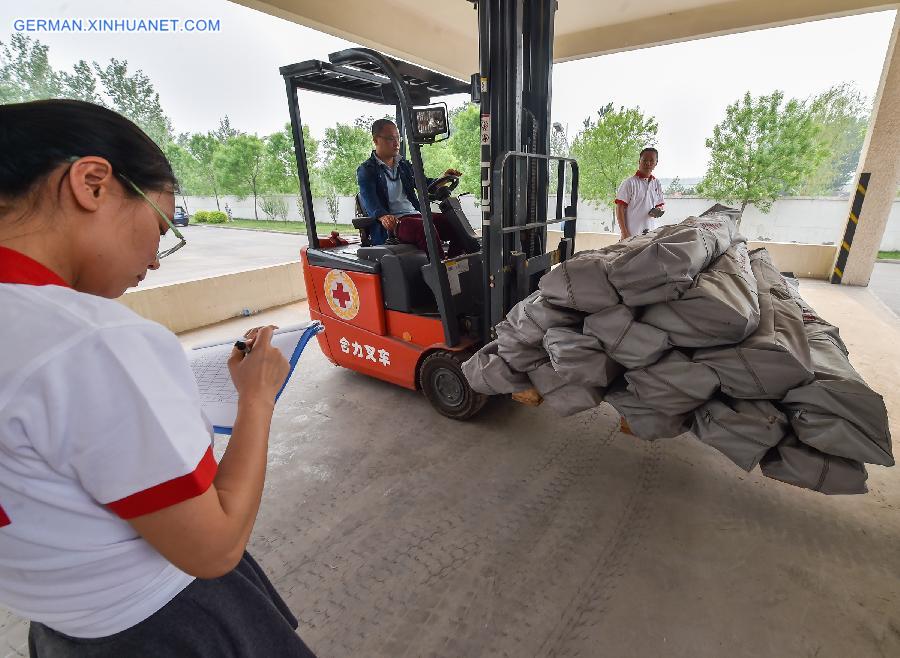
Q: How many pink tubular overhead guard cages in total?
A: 0